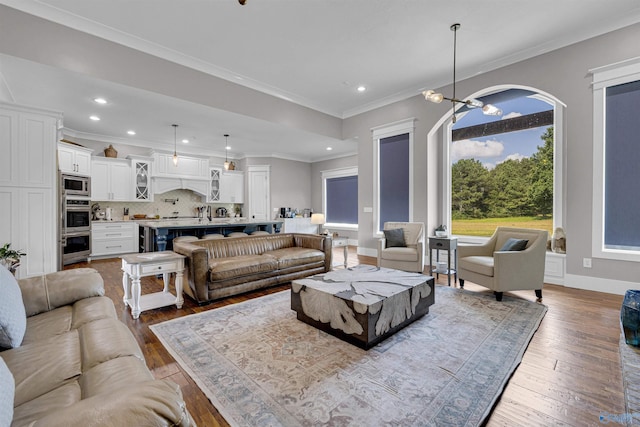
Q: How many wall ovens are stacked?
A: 2